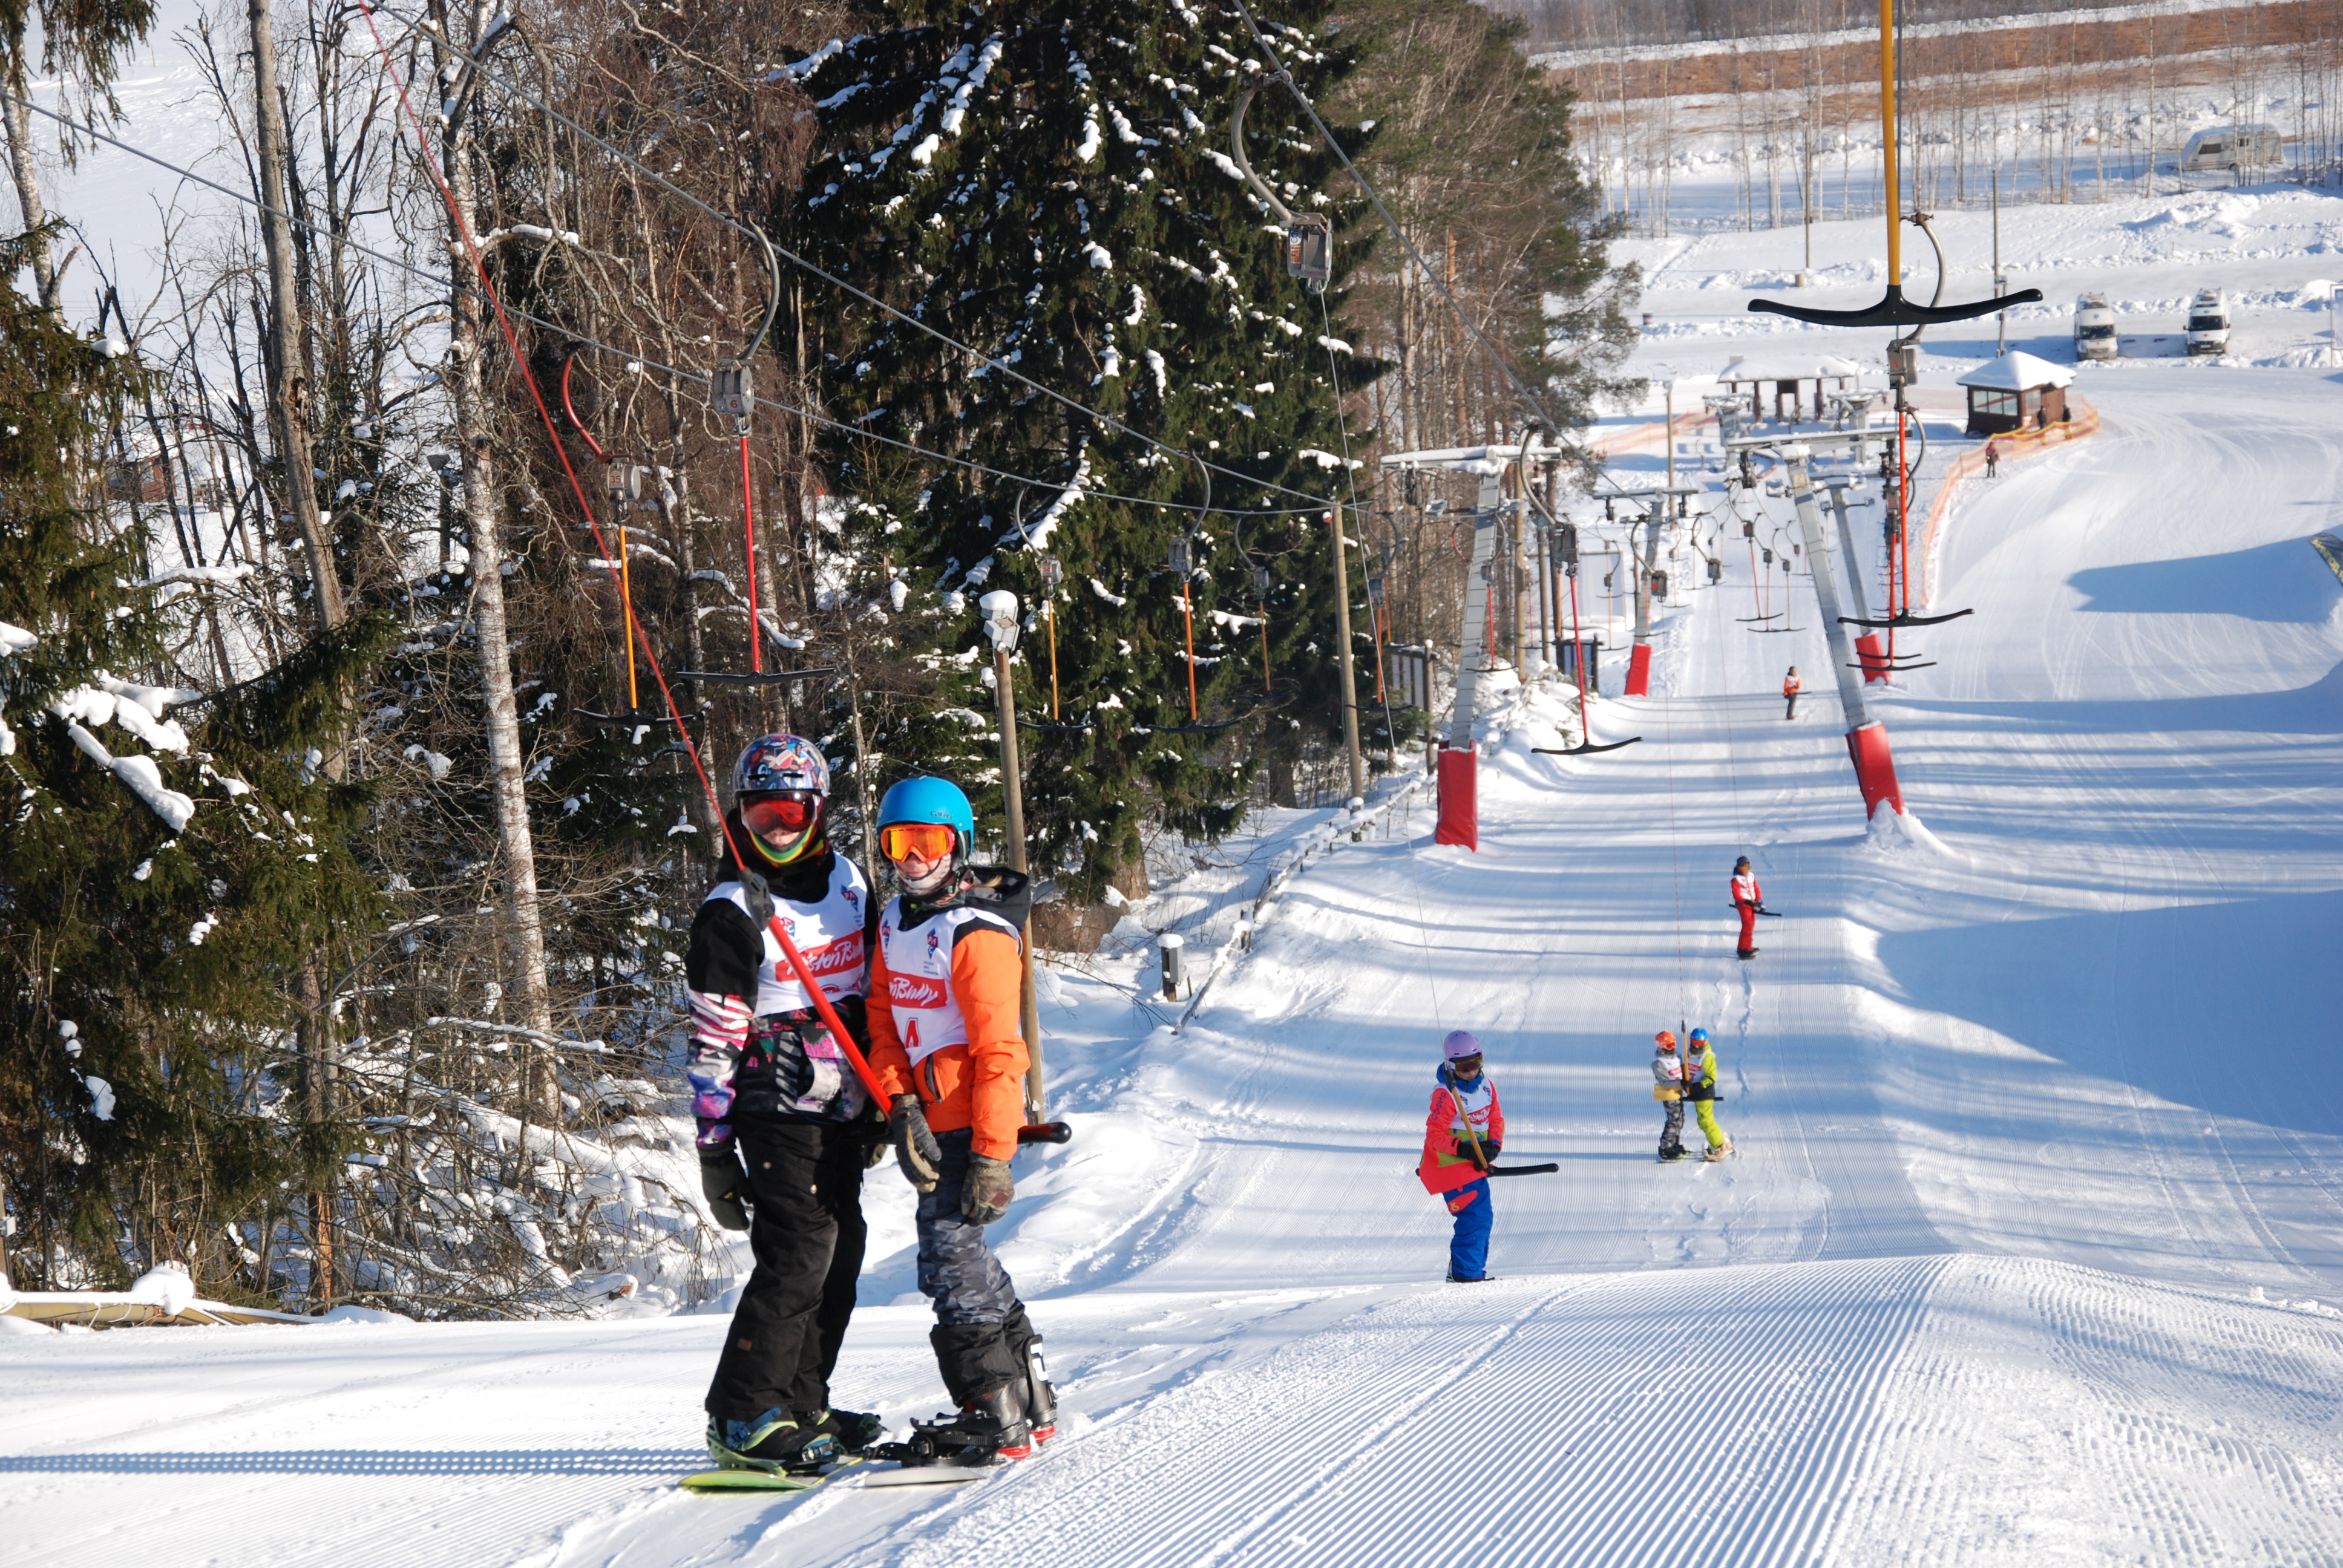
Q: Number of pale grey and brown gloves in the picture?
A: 2